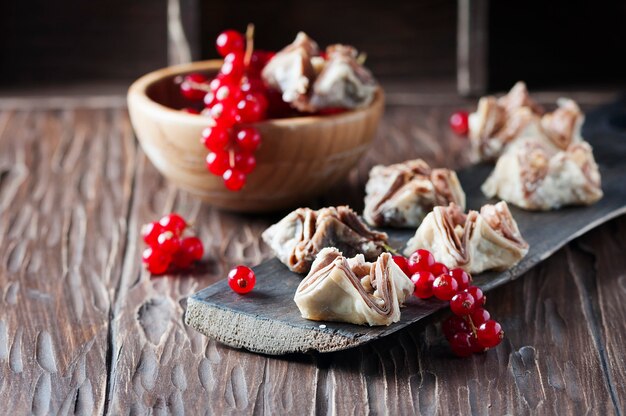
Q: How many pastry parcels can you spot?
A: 7